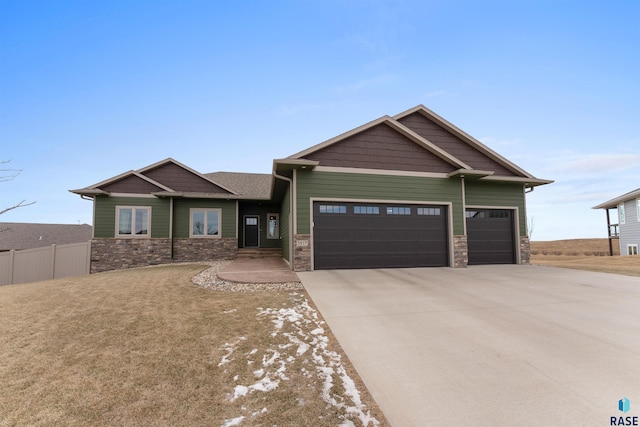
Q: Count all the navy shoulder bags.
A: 0